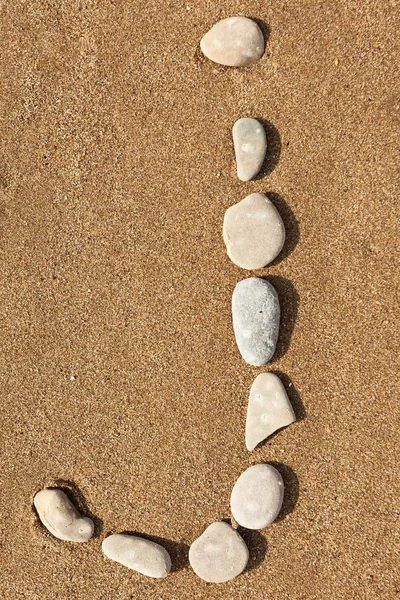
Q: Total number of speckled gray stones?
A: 1